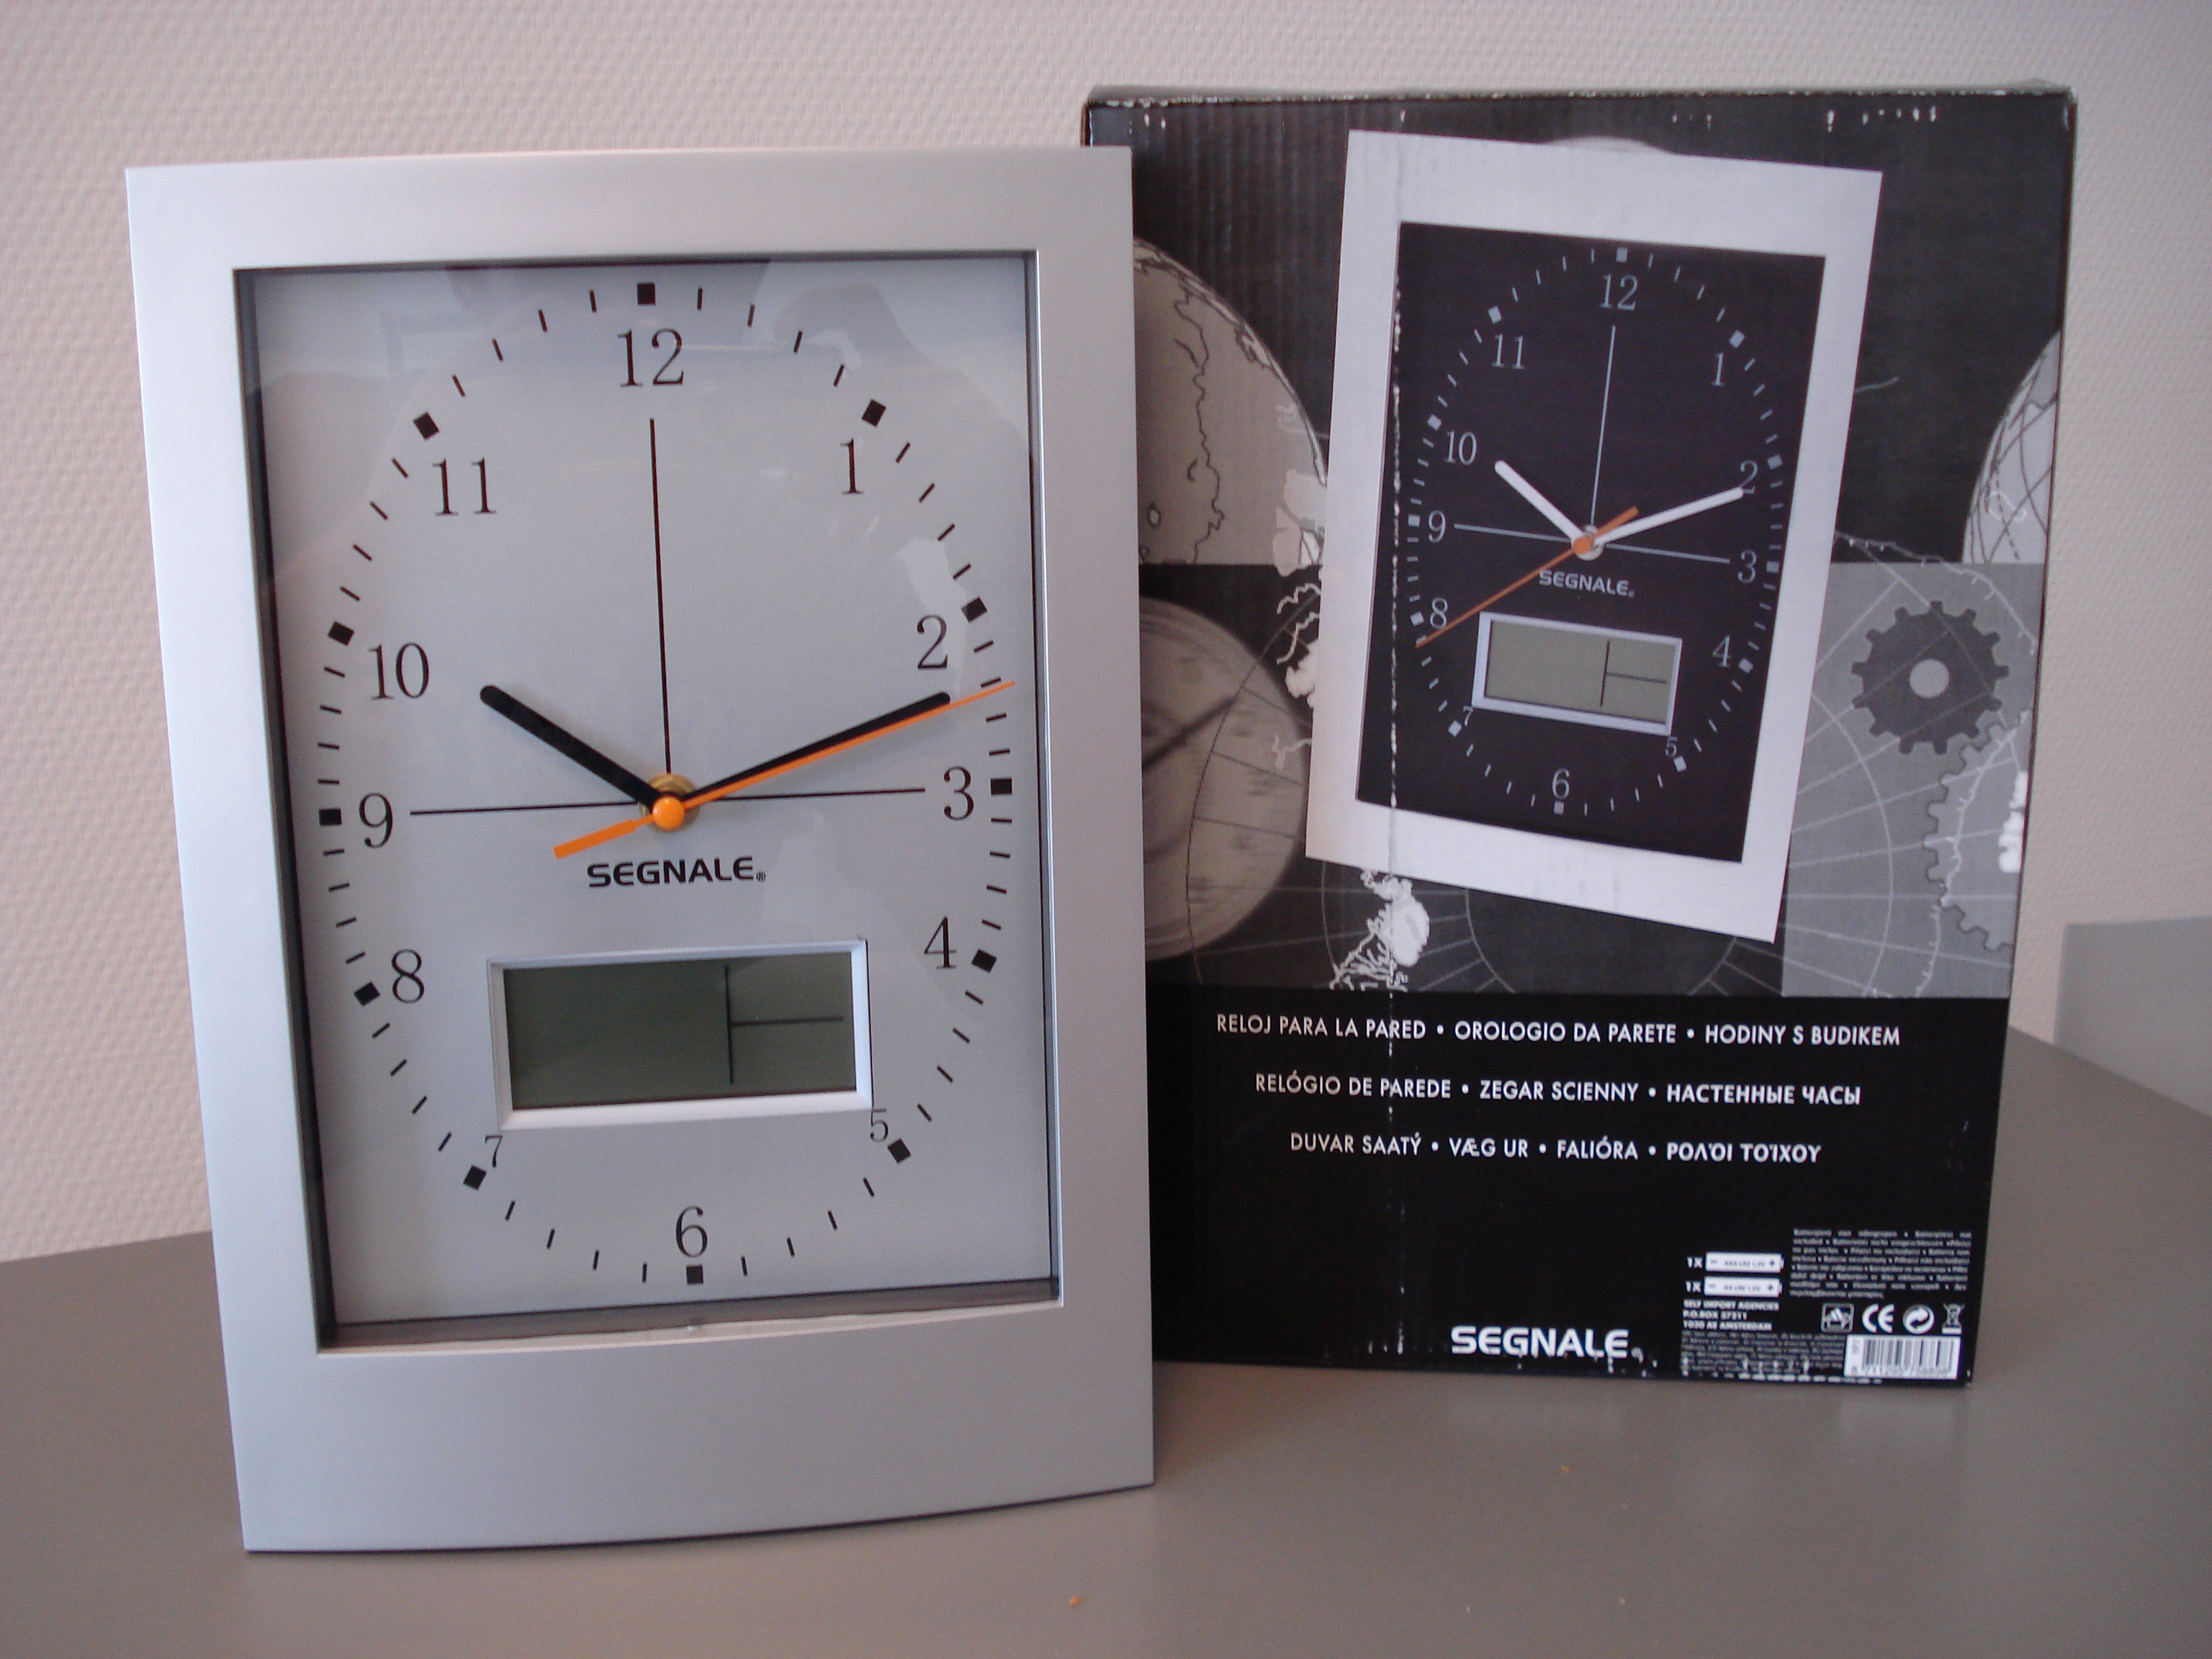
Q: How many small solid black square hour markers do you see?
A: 12